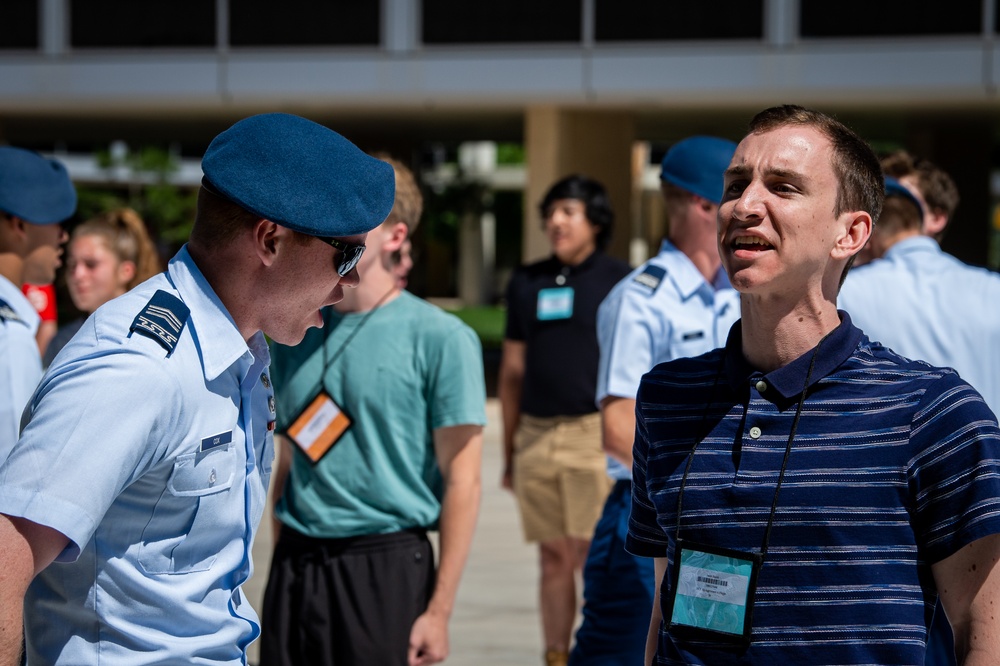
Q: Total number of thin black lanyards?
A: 2